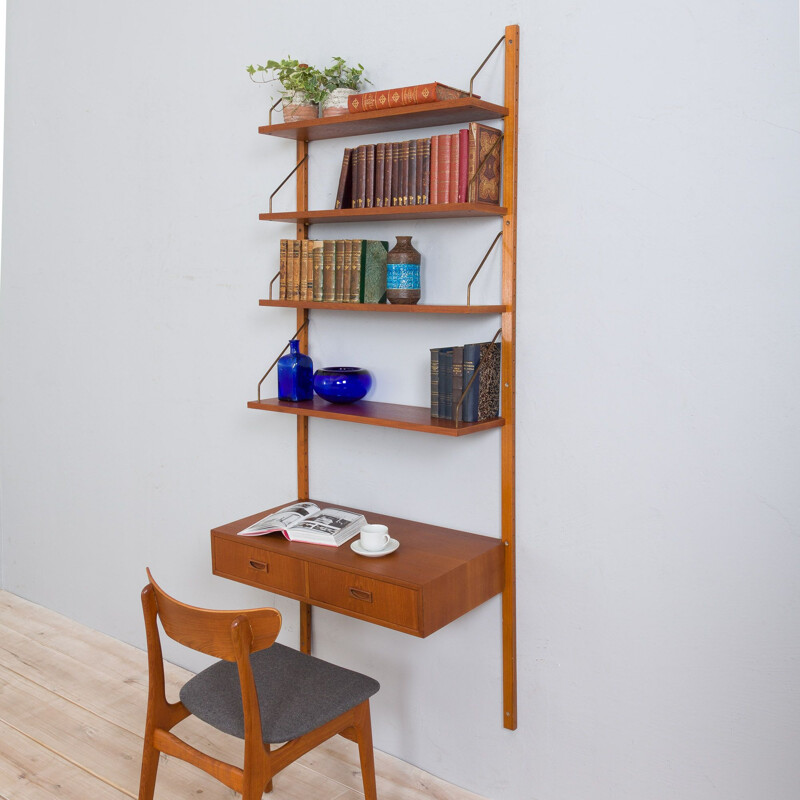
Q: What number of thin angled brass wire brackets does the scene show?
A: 8